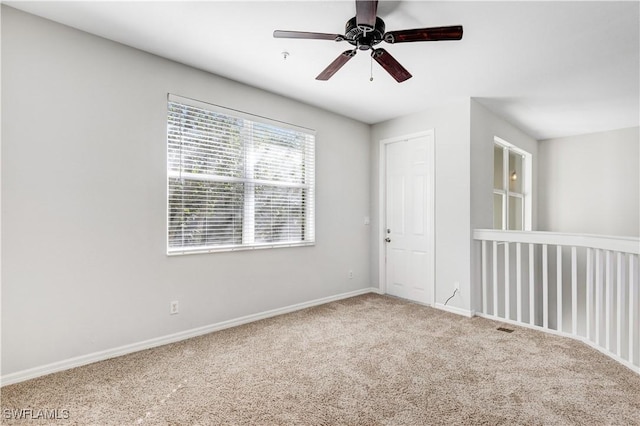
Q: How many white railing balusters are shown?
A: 13